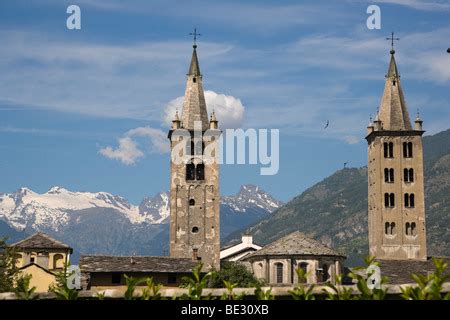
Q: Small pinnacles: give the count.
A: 5